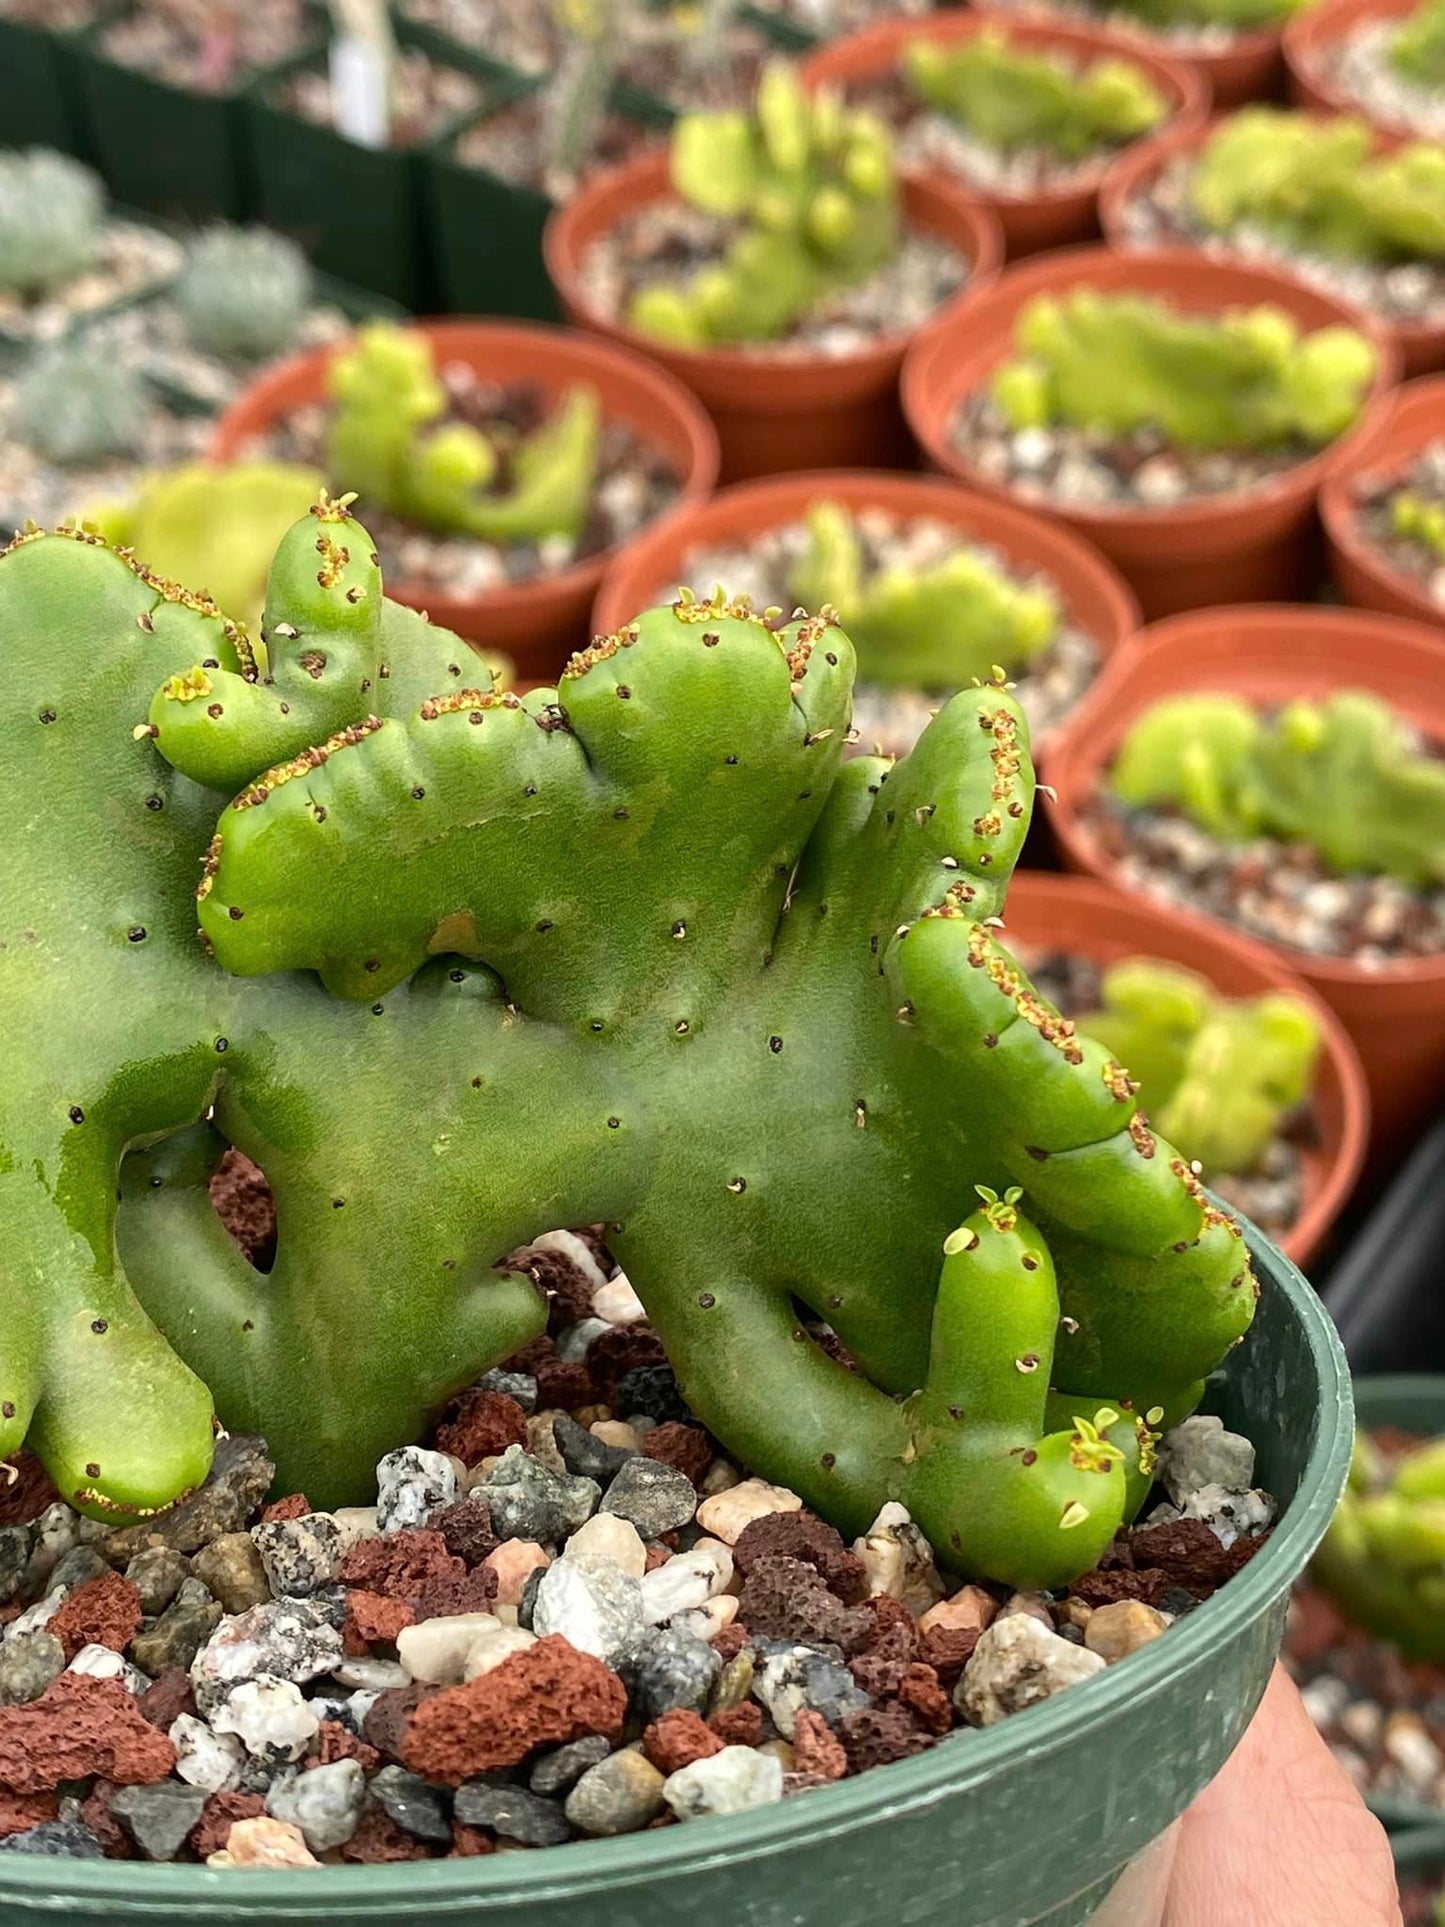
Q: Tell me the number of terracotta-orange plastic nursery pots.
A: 11